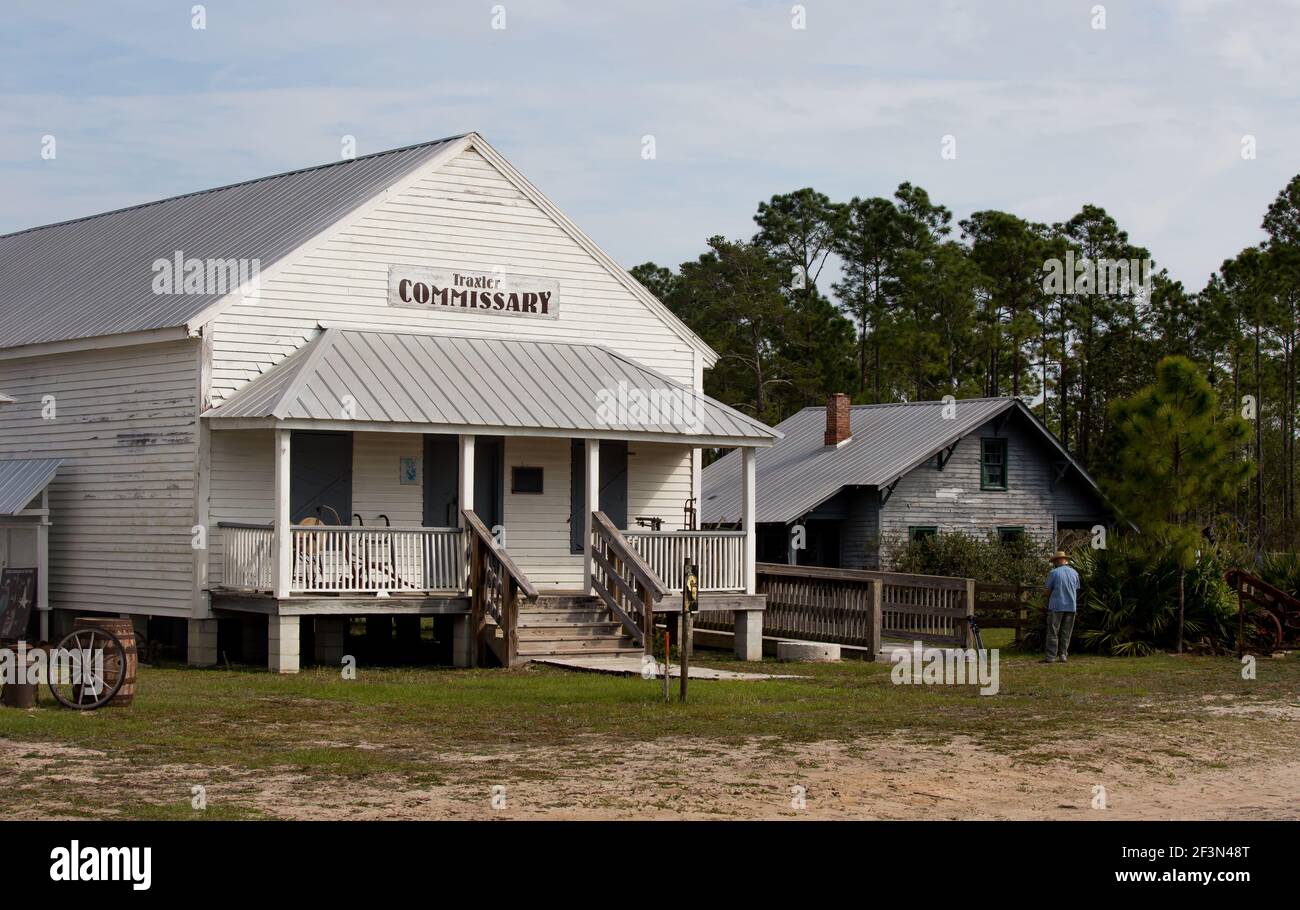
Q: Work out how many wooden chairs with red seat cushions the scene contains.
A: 0